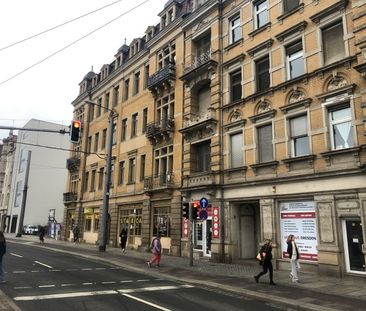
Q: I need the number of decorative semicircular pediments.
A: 4